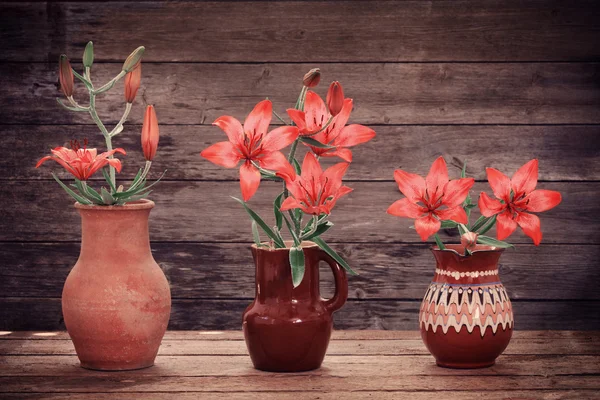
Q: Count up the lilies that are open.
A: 6